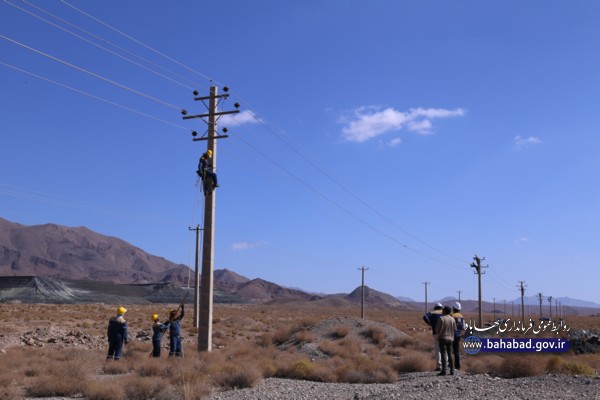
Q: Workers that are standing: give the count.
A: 6